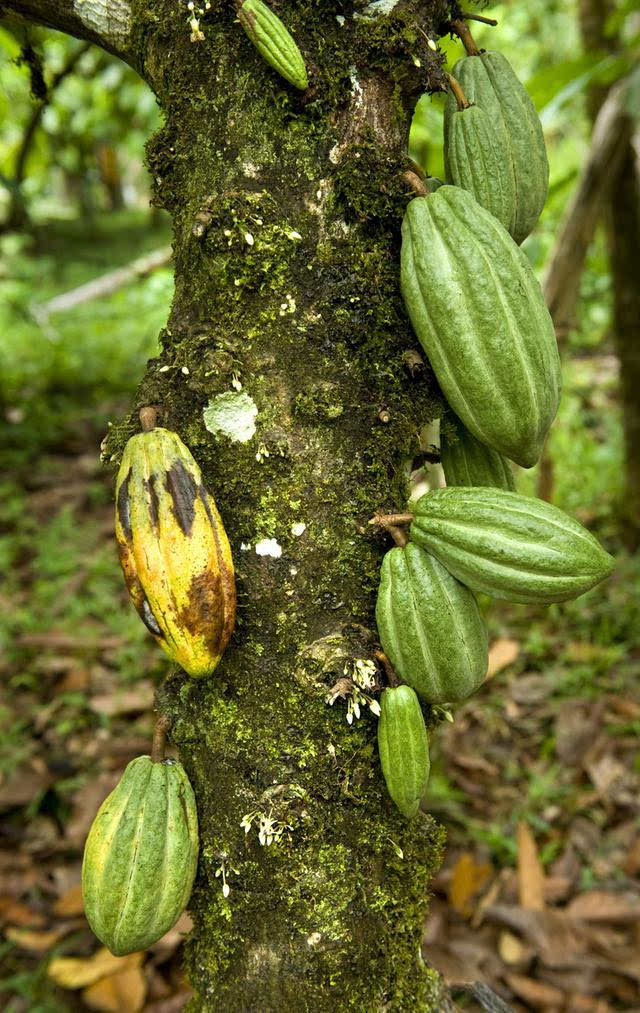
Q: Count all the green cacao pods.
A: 9